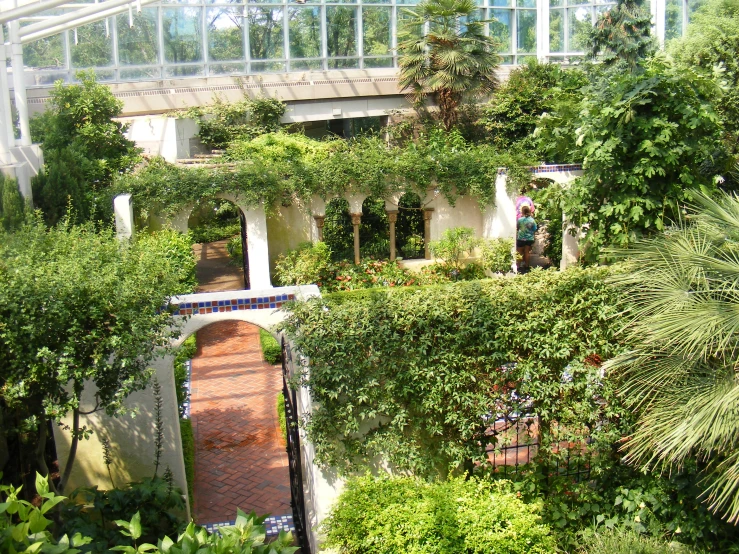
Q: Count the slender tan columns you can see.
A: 4